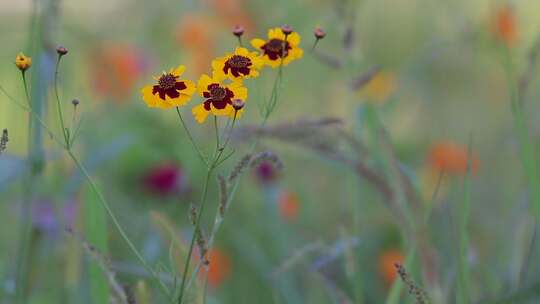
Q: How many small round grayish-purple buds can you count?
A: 6